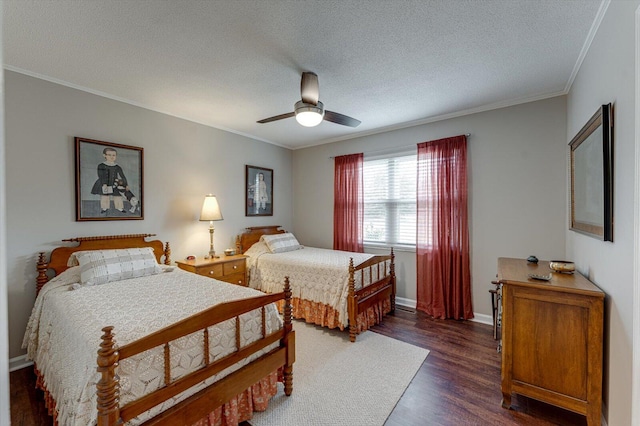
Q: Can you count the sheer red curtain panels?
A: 2